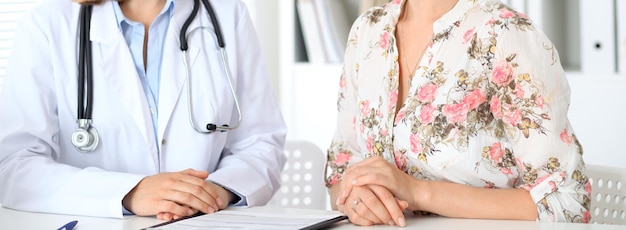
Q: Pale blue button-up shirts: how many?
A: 1